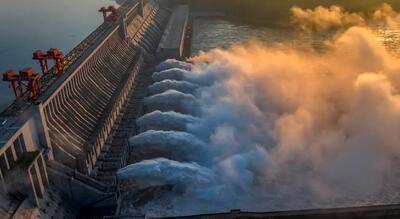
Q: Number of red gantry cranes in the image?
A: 3